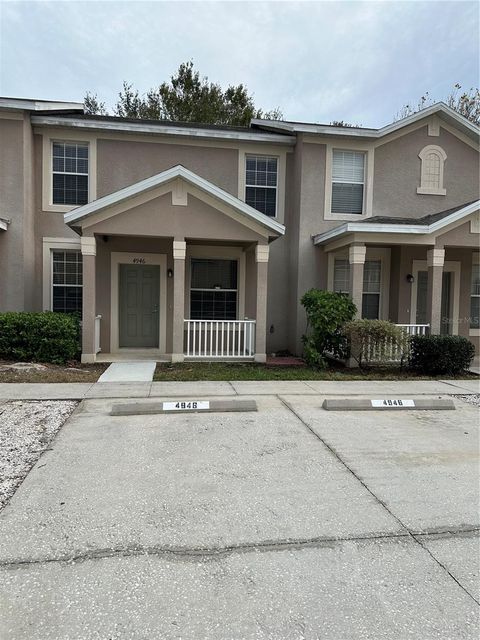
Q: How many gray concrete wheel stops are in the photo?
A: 2